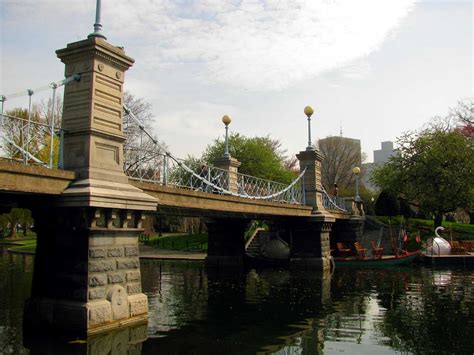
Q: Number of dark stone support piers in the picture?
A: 3